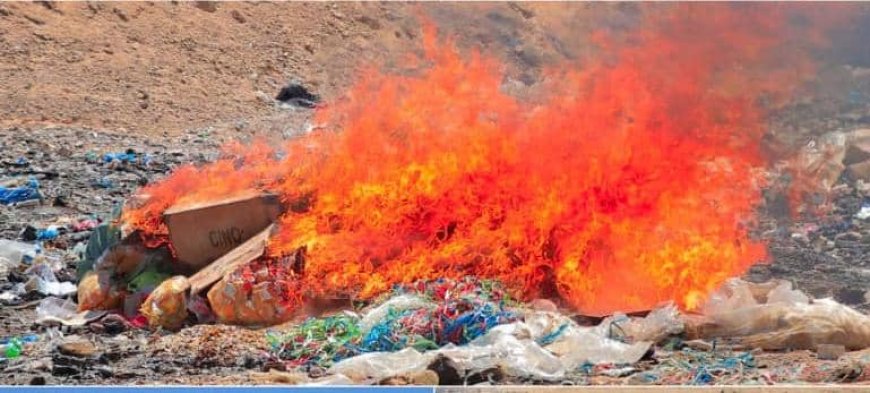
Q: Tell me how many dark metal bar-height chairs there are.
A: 0